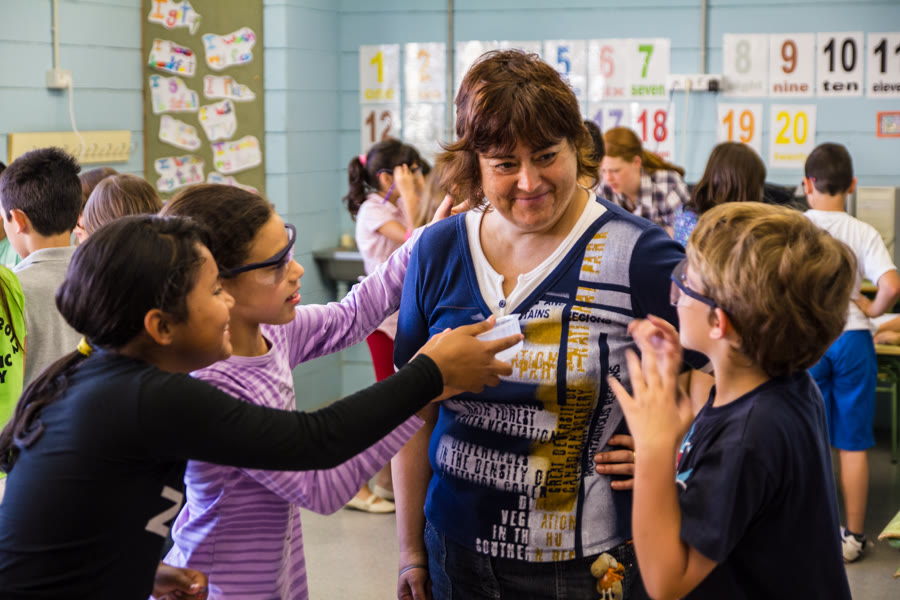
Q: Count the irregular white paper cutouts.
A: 10